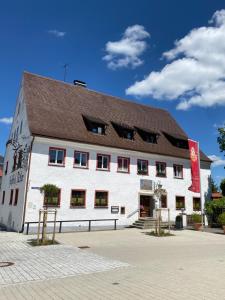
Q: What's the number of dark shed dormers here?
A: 4